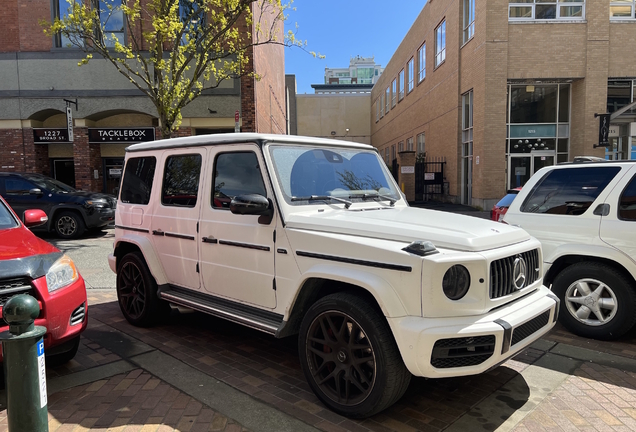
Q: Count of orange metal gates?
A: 0